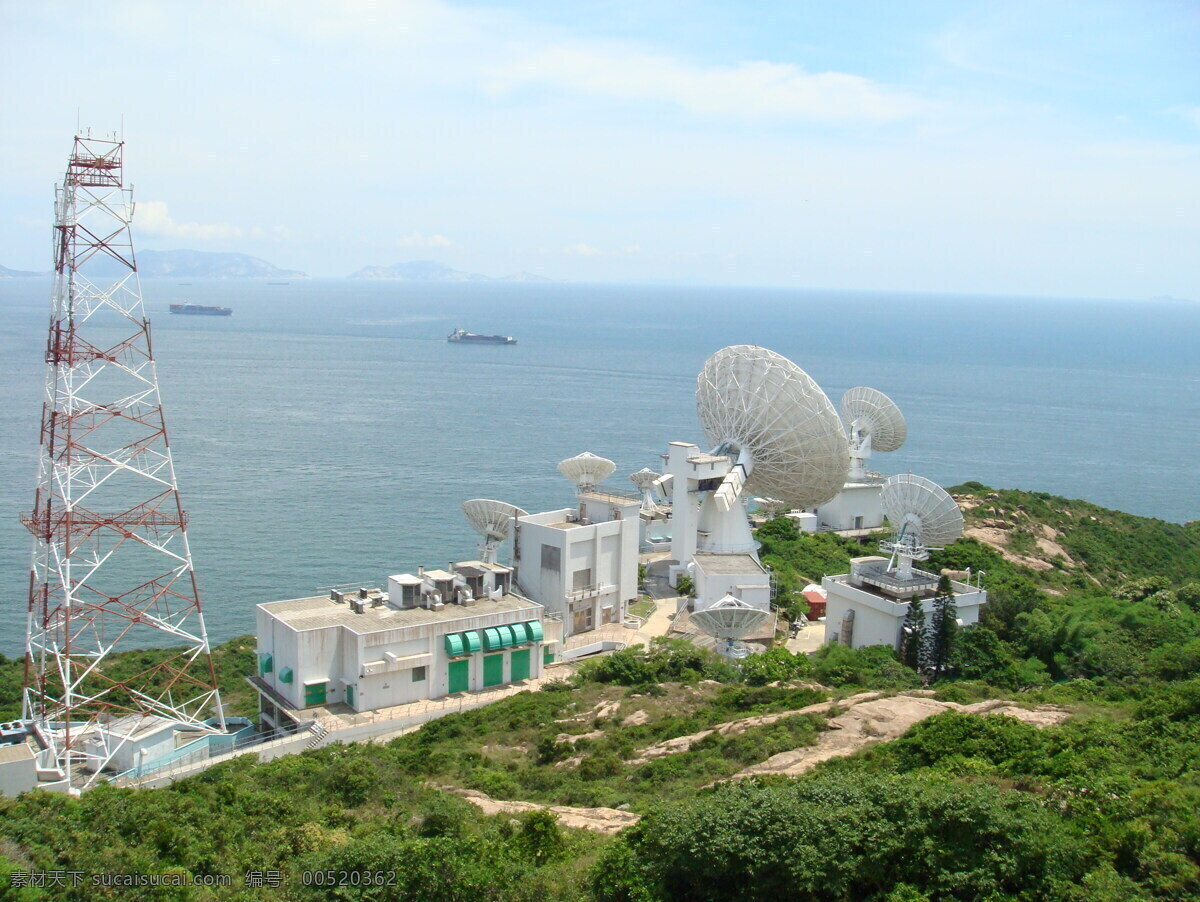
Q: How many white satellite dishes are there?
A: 8